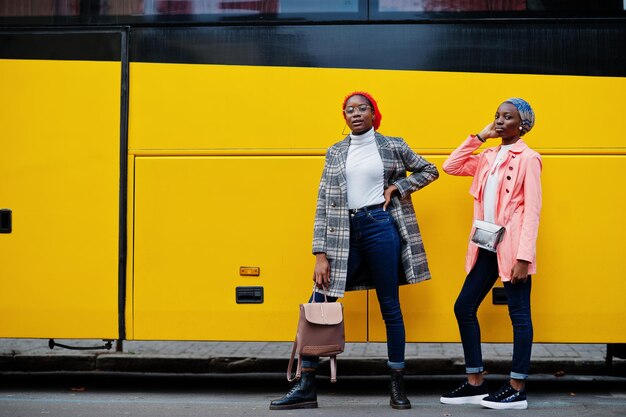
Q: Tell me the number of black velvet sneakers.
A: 2